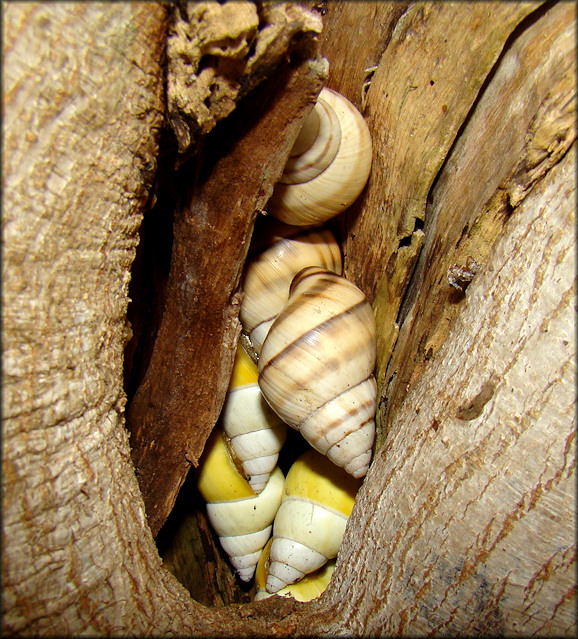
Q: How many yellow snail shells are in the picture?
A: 4